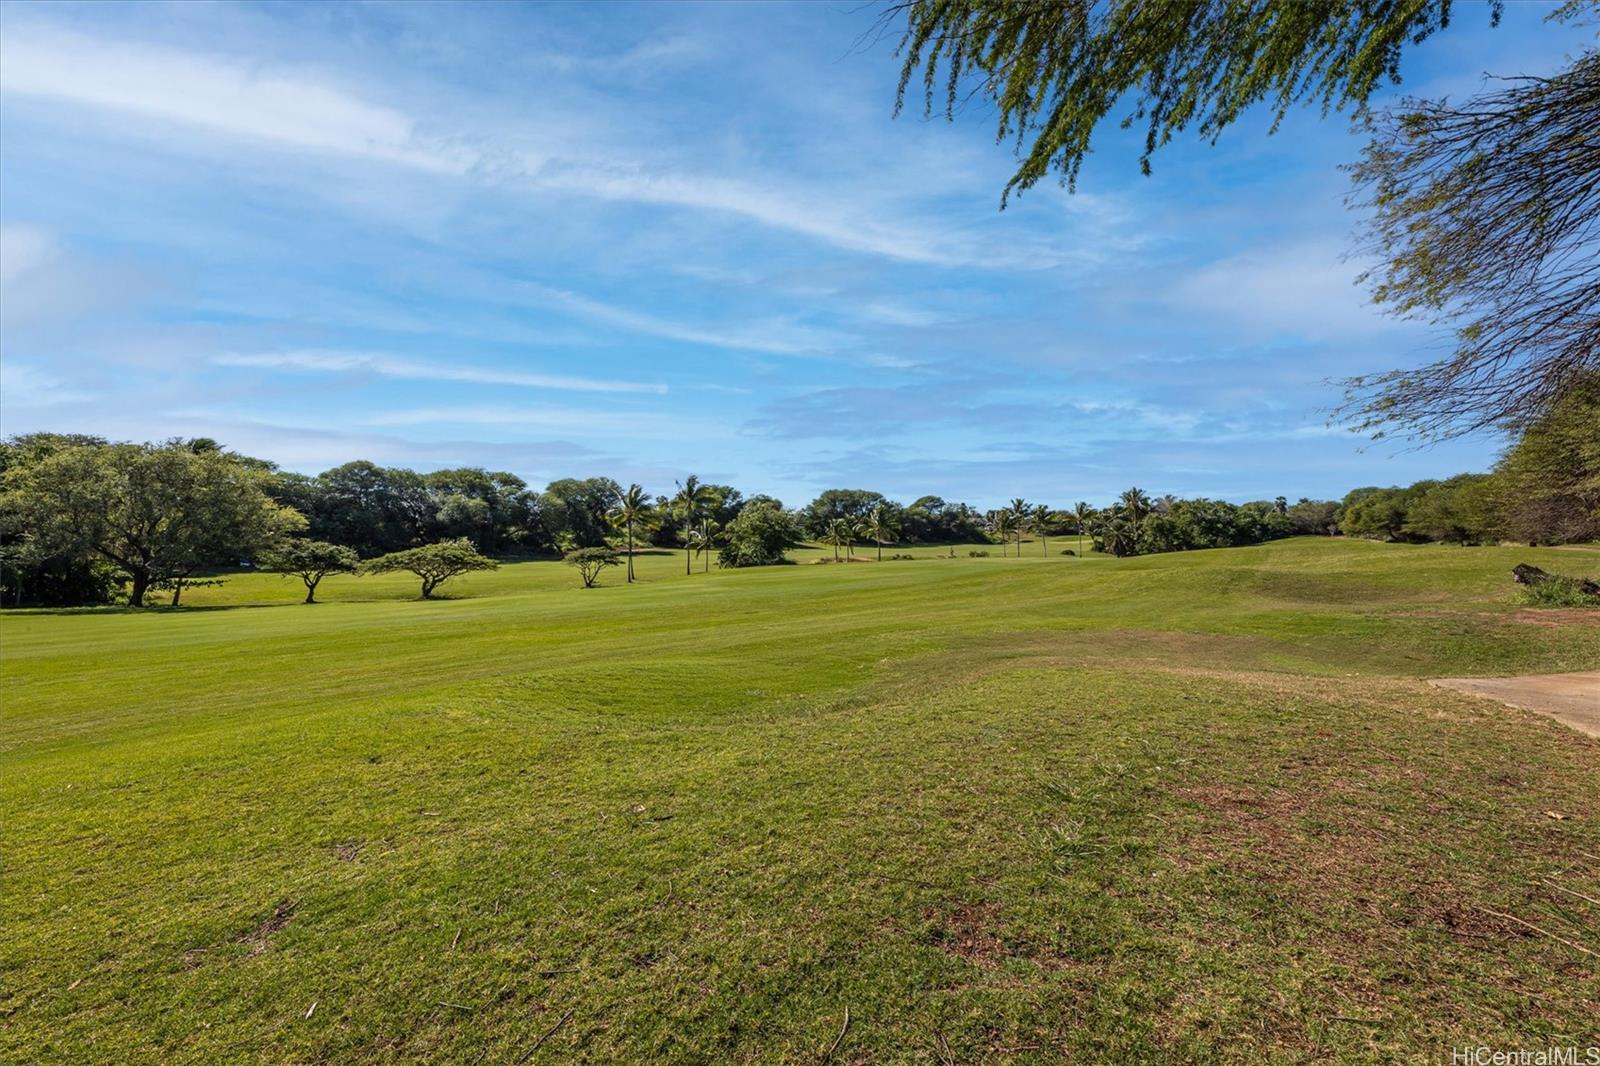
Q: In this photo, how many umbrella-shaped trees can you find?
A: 3